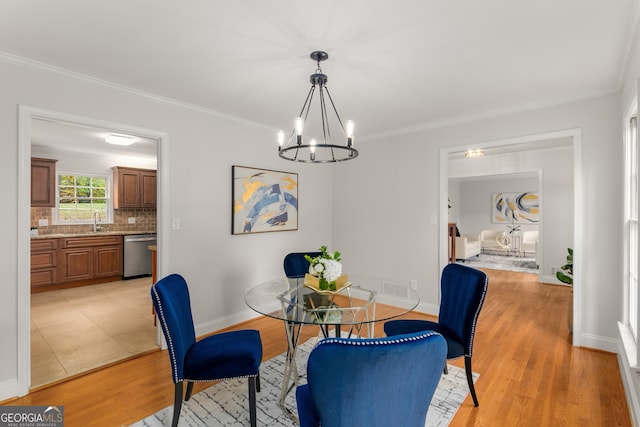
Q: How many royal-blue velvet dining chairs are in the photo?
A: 4